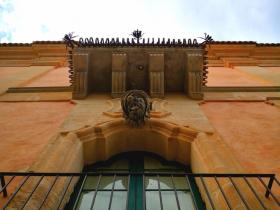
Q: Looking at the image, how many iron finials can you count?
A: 3